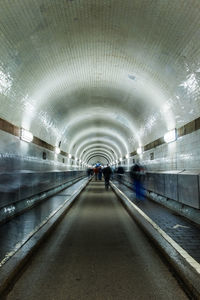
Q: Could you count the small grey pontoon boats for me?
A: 0